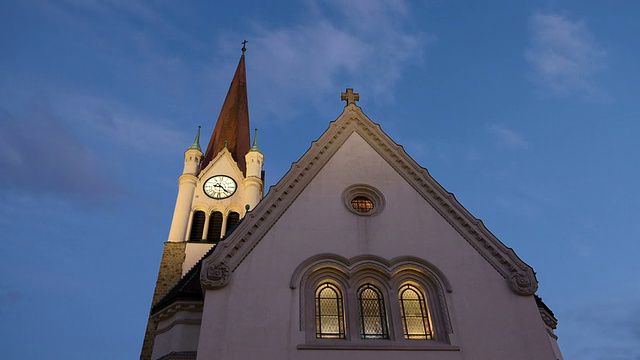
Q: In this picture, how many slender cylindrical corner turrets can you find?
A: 2